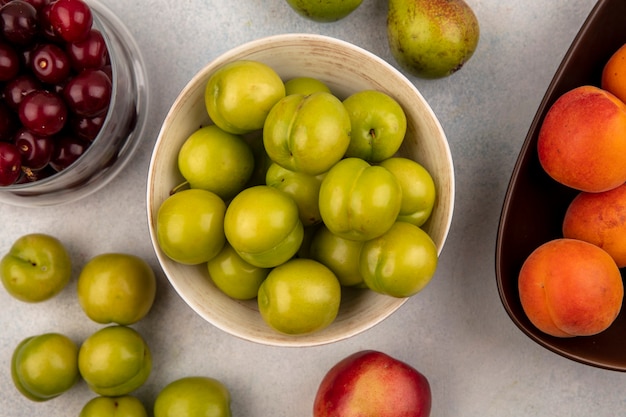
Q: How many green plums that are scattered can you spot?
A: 6